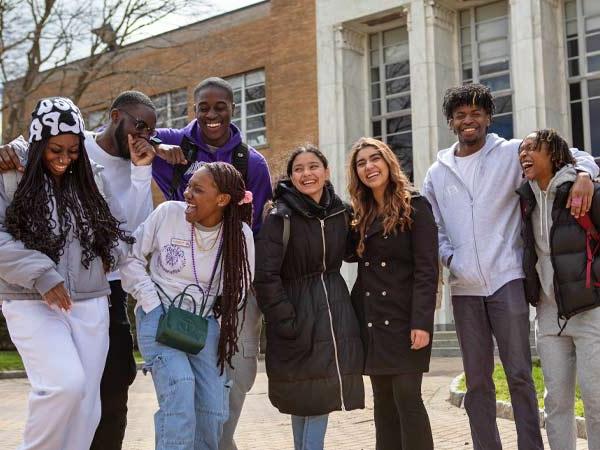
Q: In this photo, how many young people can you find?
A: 8